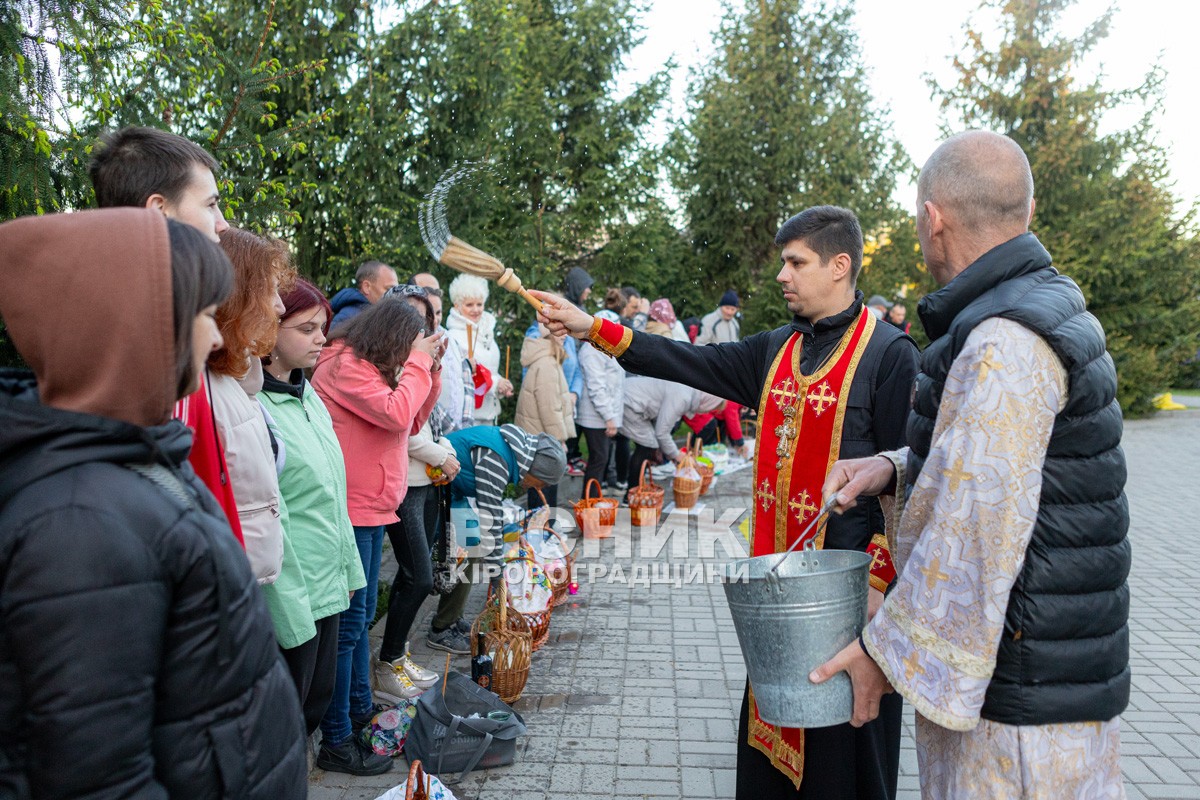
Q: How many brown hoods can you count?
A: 1